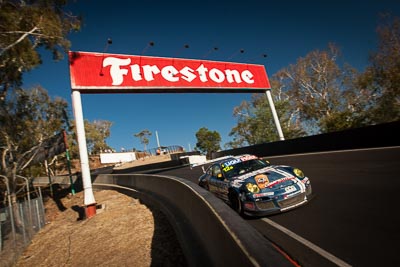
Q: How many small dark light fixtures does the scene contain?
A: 6